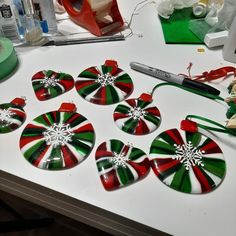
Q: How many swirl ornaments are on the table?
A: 7